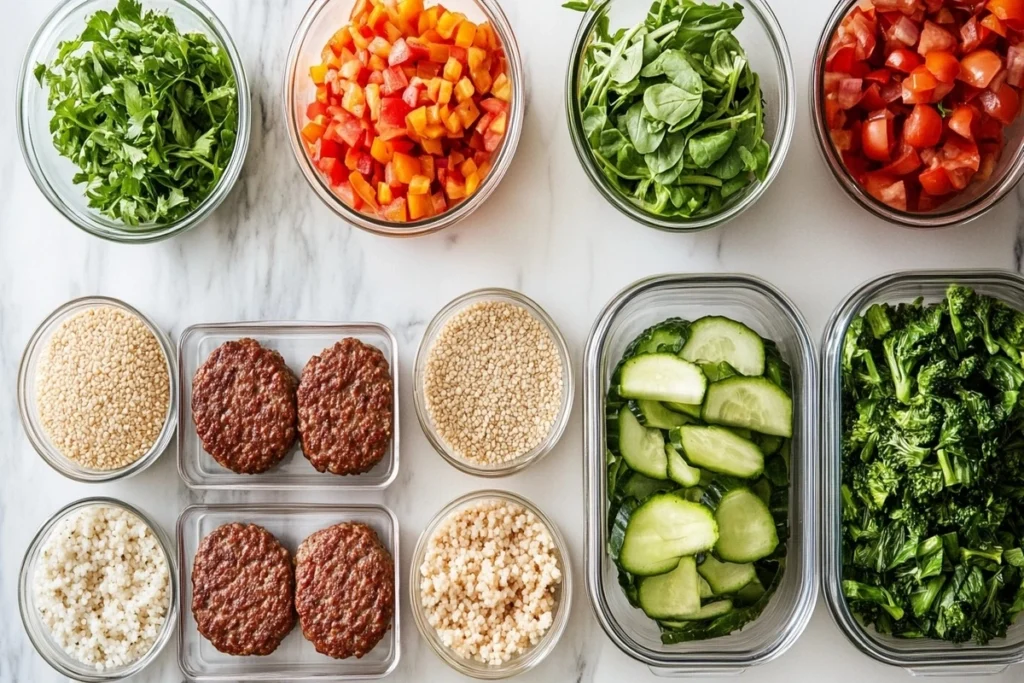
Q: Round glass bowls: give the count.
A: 8